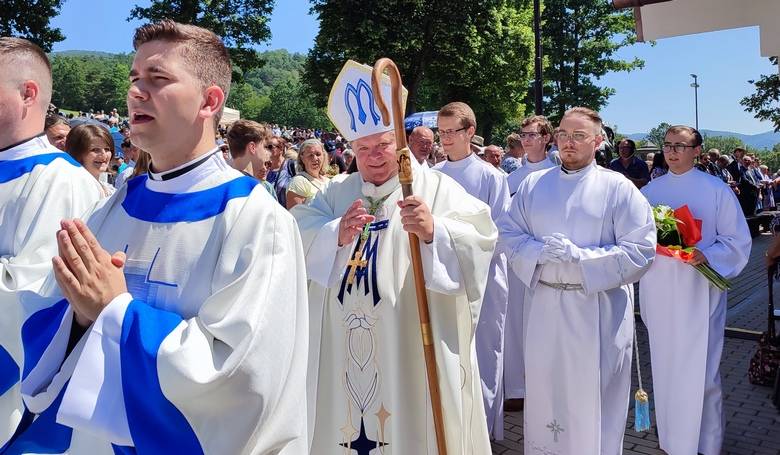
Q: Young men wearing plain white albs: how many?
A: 4